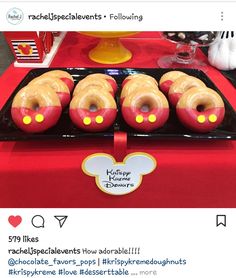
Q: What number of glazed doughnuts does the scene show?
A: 12